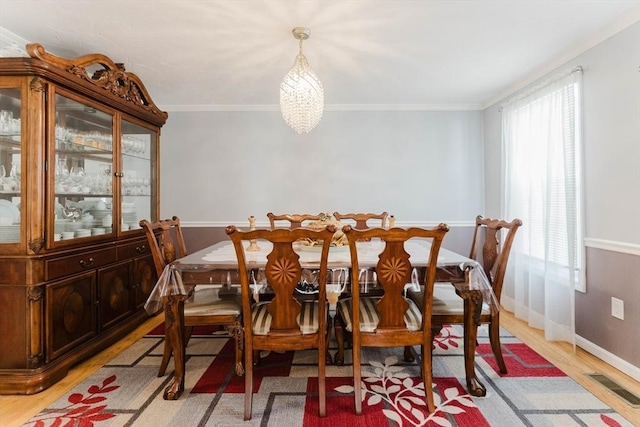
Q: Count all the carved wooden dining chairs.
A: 6